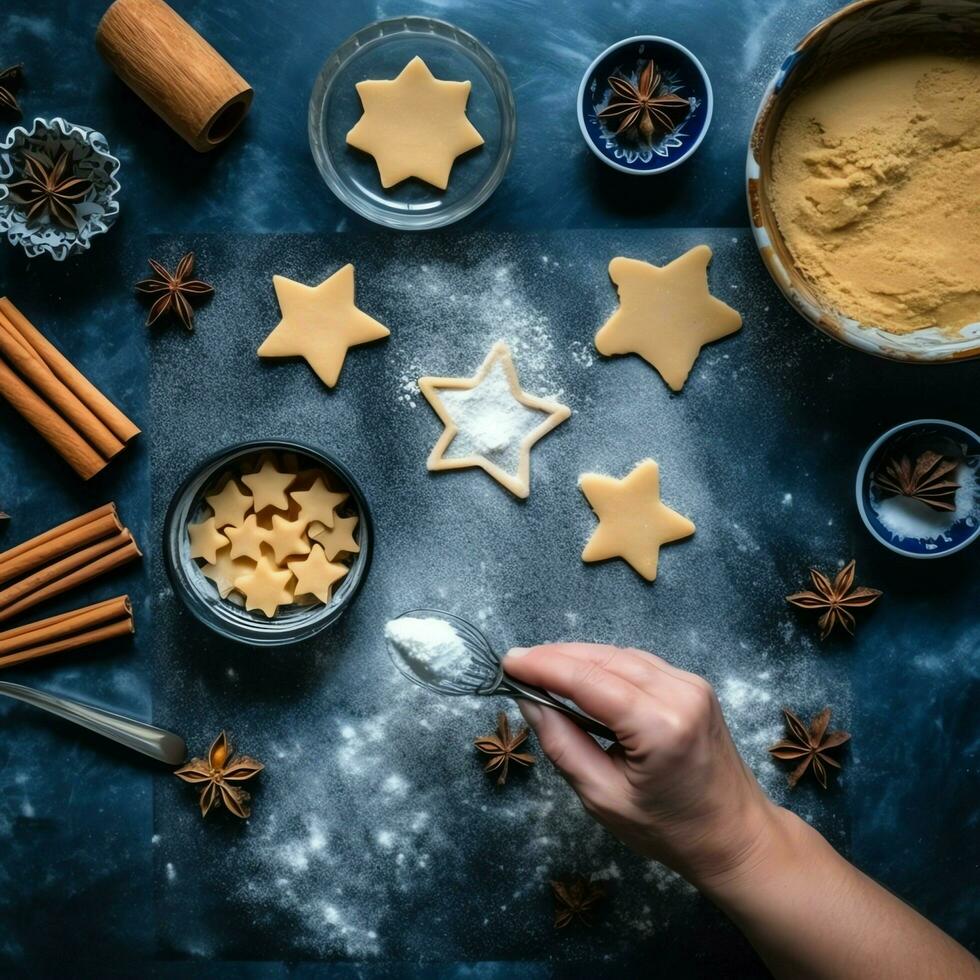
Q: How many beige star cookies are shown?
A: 15